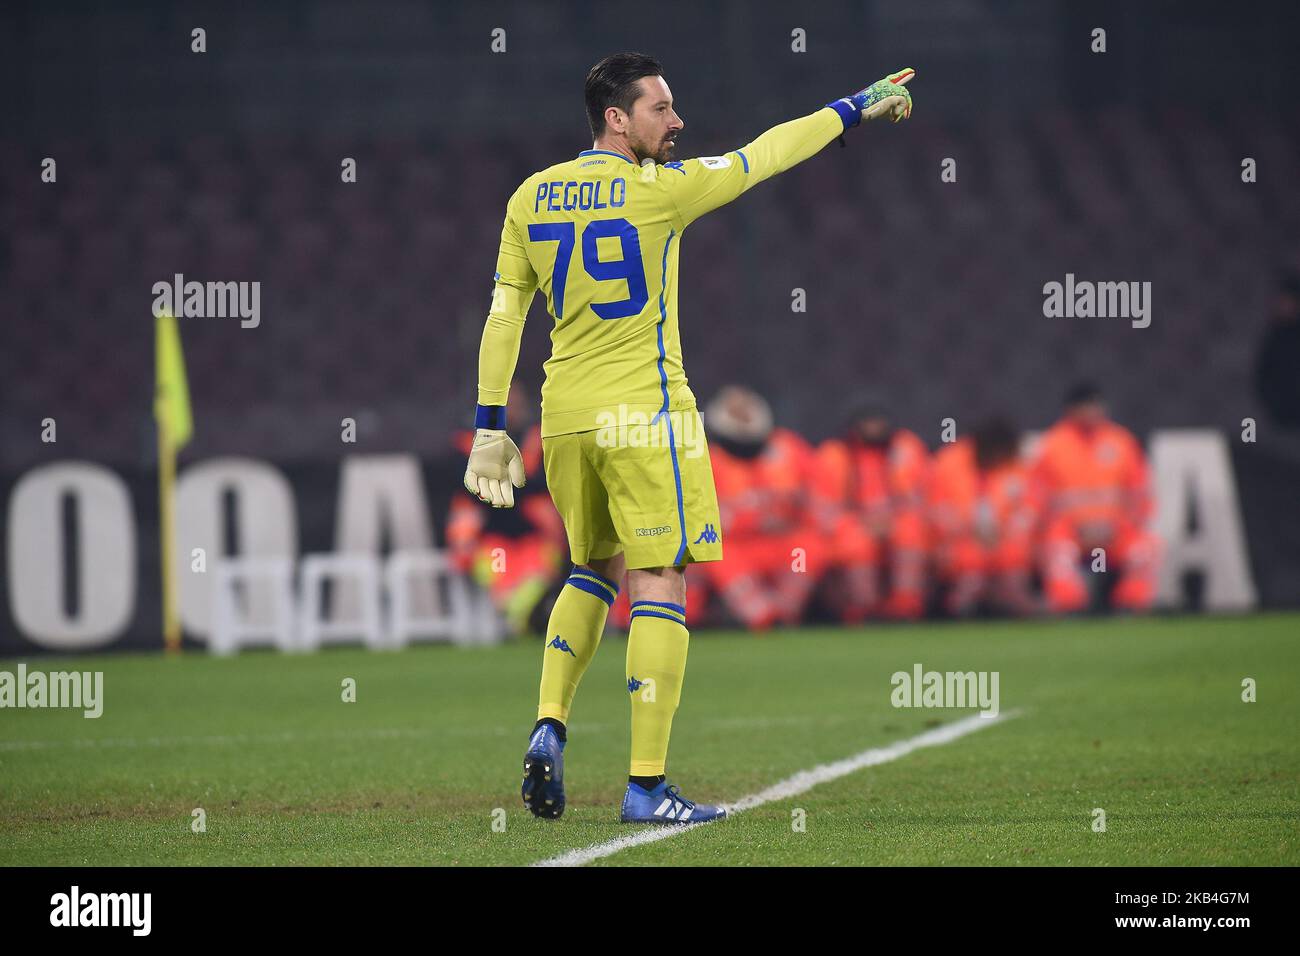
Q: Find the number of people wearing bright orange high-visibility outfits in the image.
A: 5